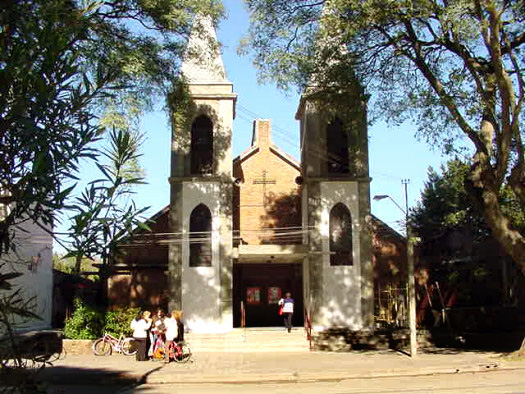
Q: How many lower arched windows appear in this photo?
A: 2